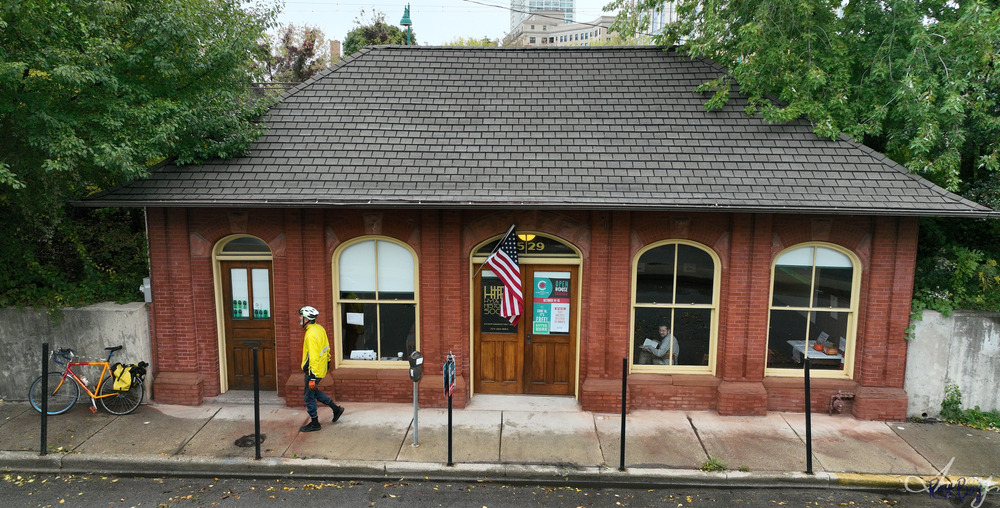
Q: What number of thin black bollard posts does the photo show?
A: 5